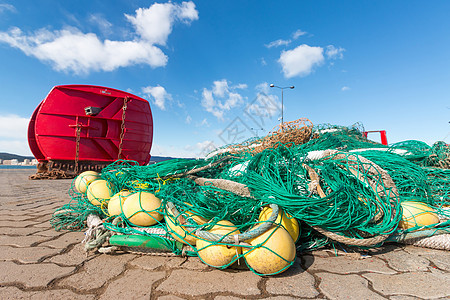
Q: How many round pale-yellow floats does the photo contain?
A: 9